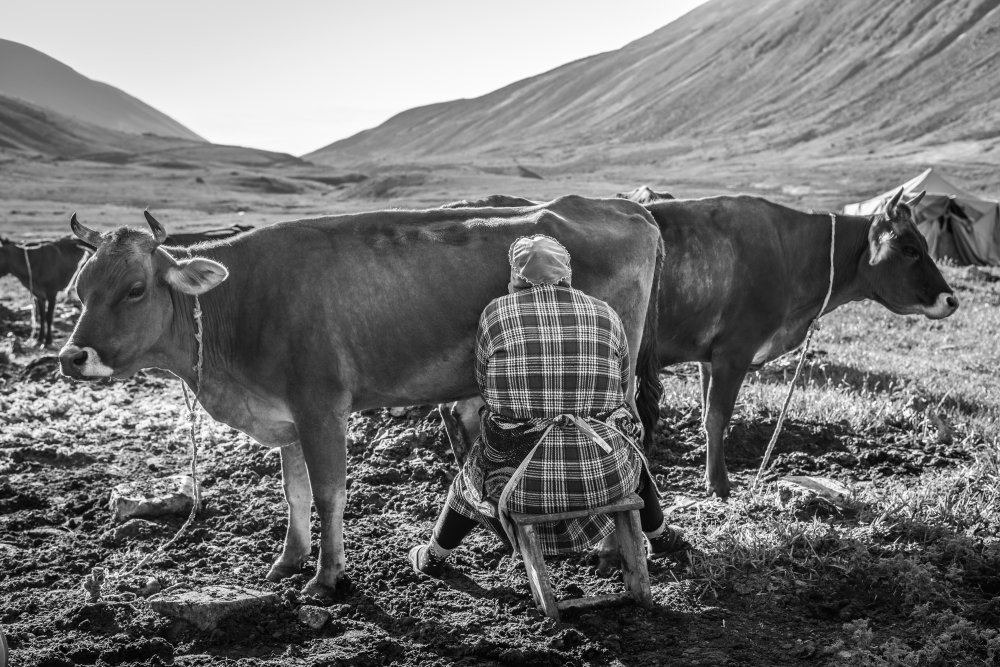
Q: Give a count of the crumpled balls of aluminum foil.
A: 0